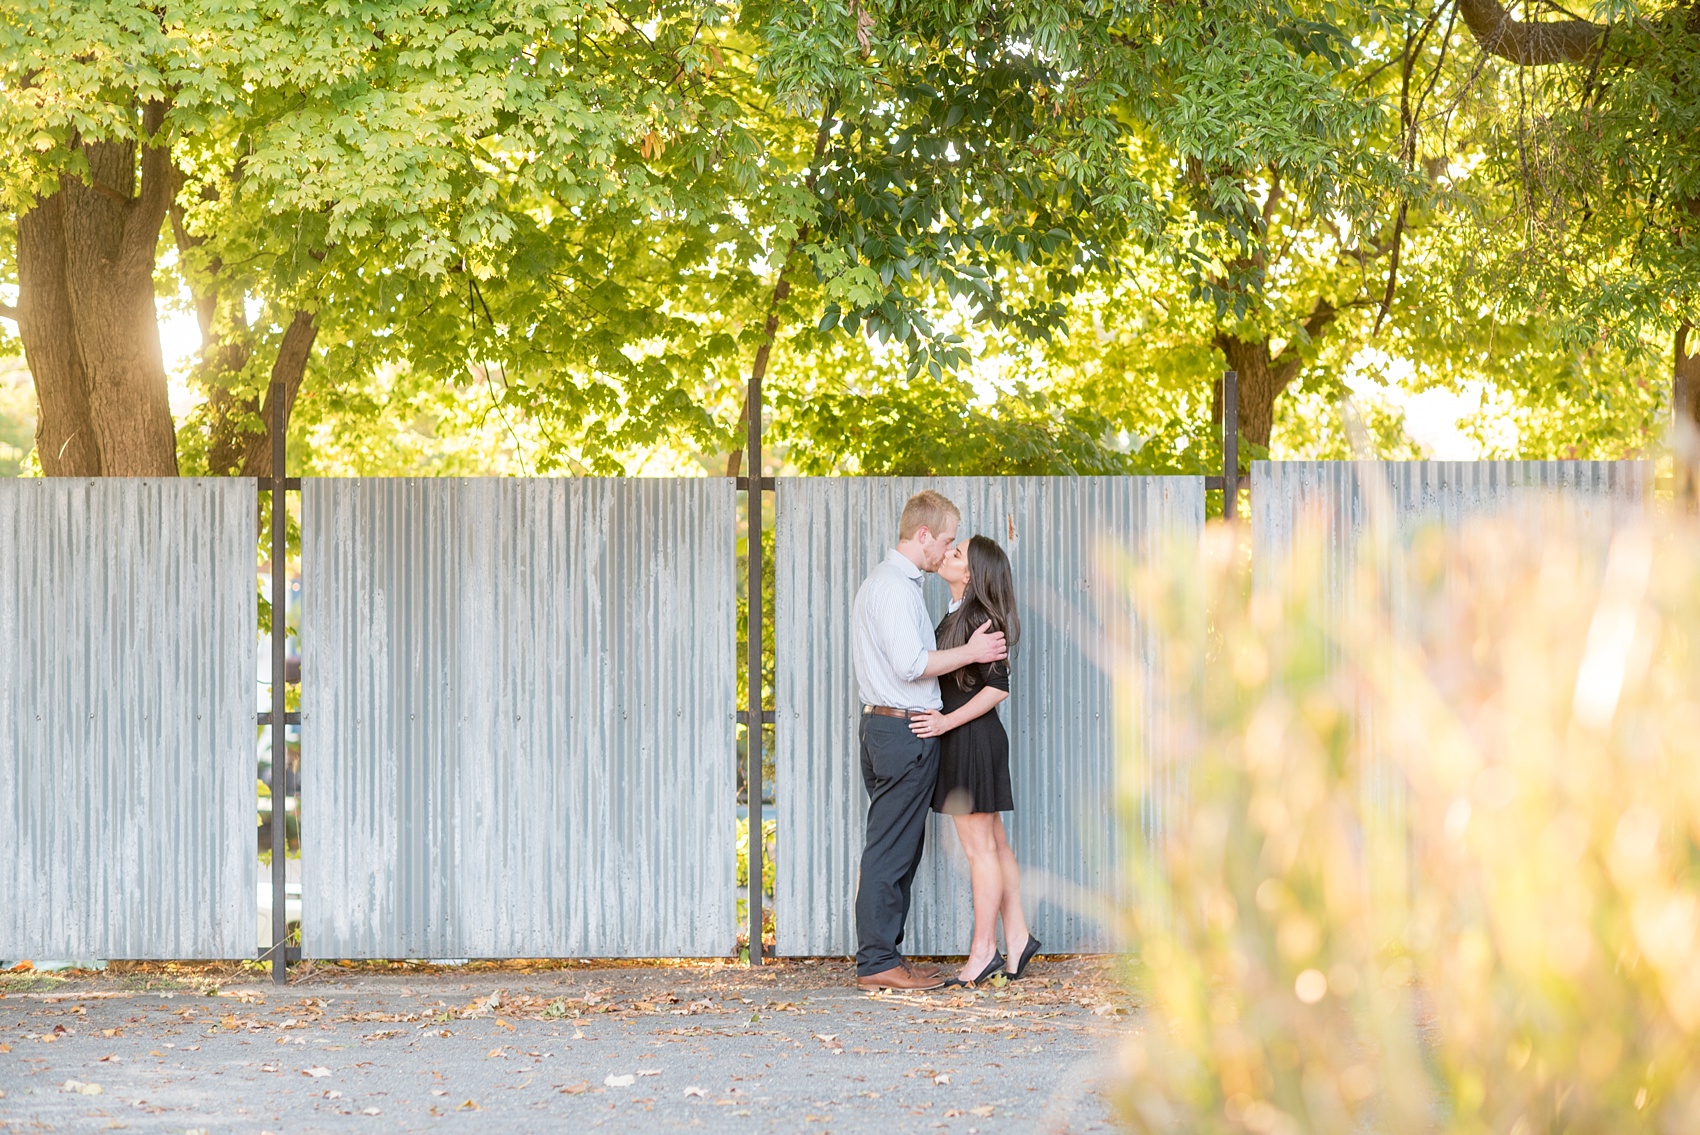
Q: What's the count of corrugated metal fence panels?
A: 4